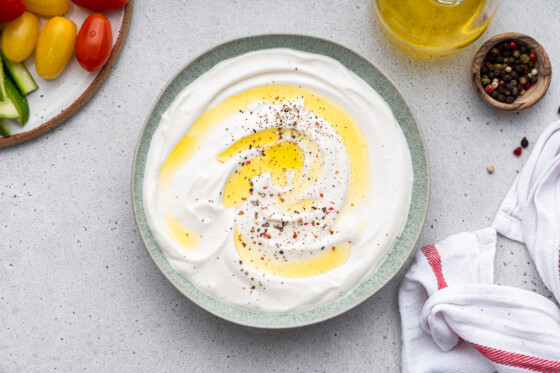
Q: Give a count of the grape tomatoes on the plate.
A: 6